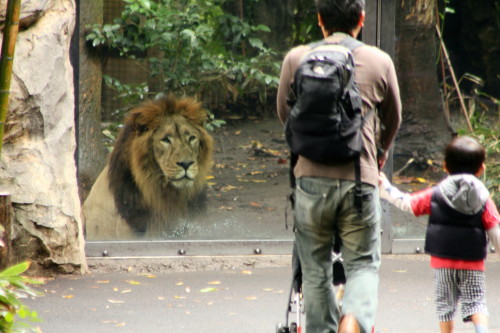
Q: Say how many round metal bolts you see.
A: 5